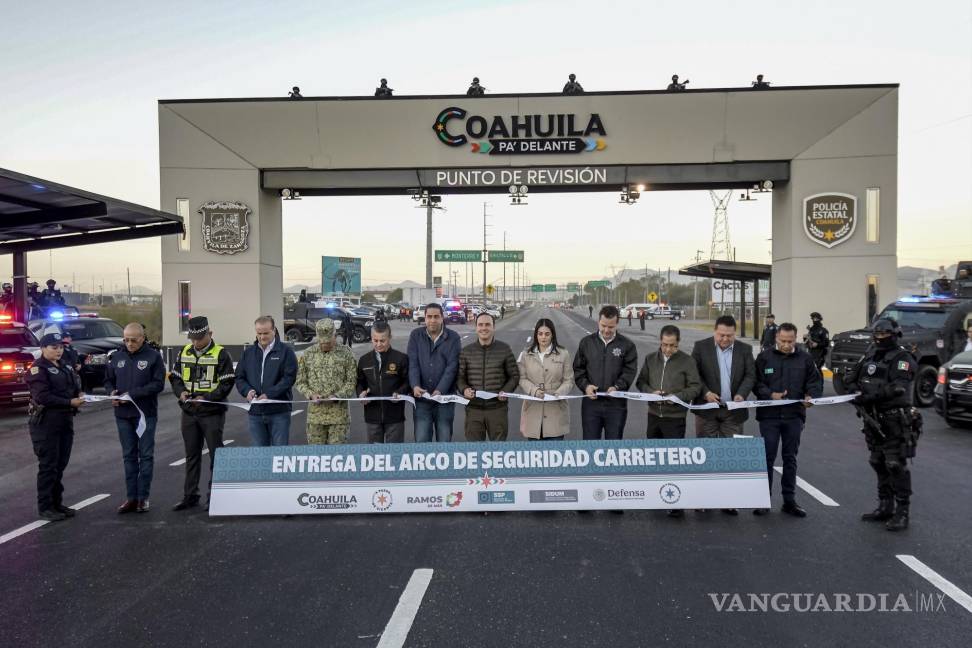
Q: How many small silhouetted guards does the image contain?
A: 6